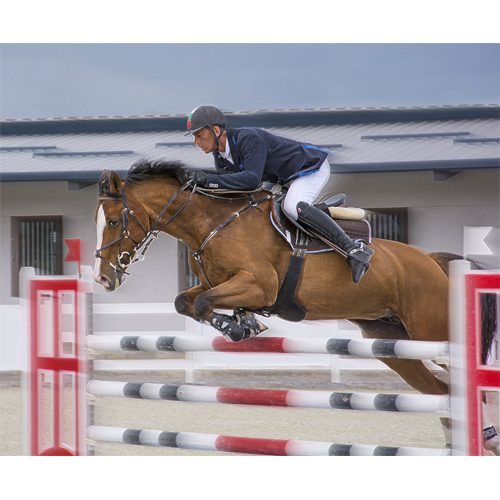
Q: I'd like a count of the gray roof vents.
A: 6